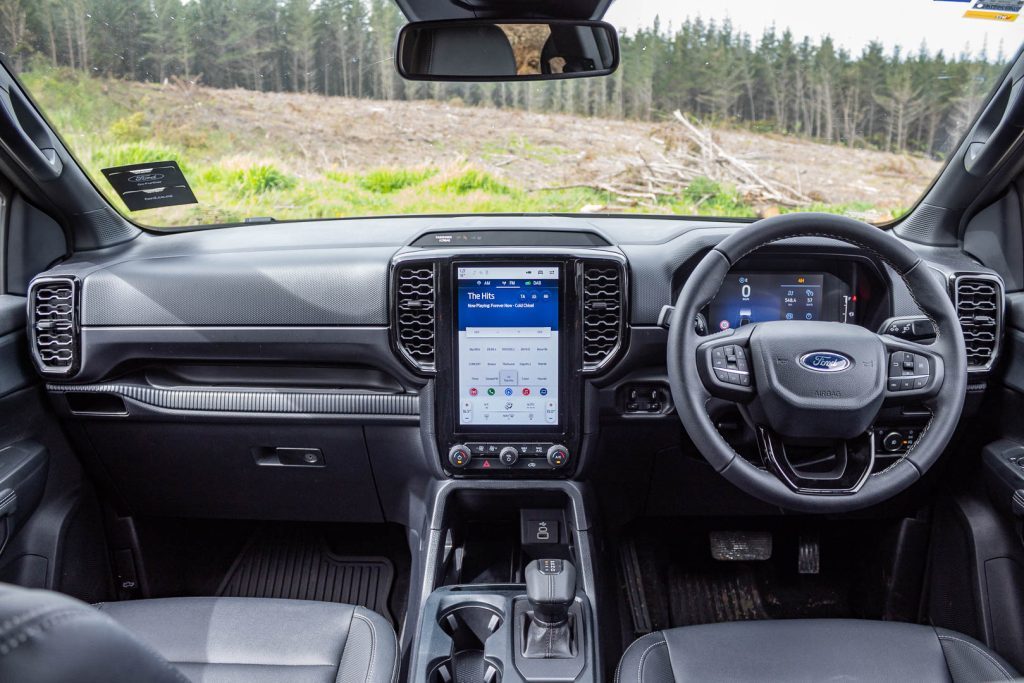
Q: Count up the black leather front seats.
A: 2